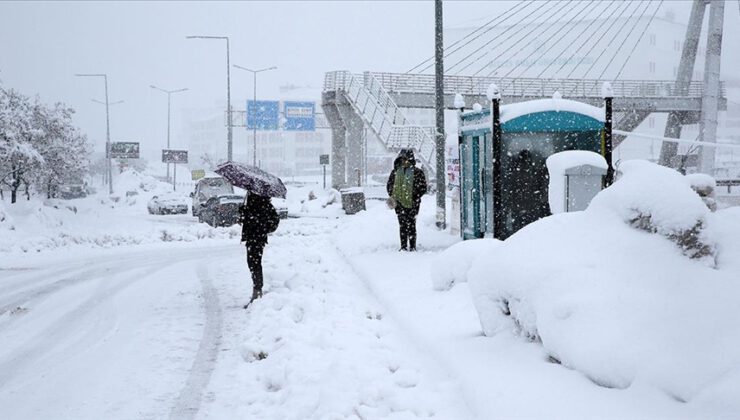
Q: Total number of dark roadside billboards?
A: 2